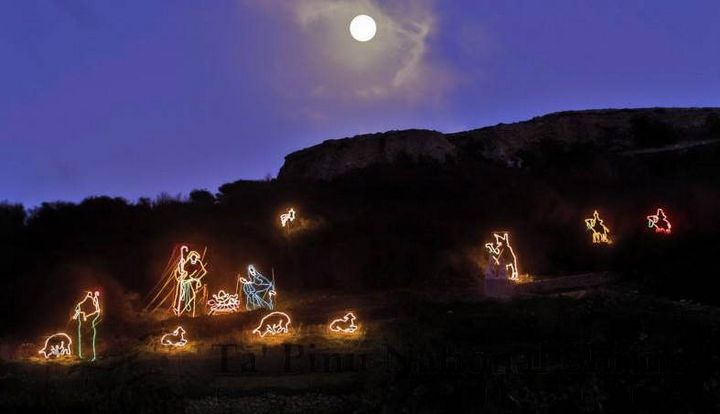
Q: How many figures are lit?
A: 12